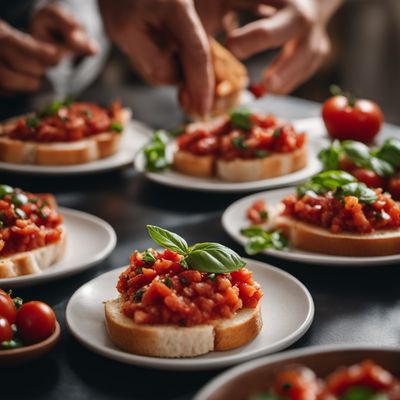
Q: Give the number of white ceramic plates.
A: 5